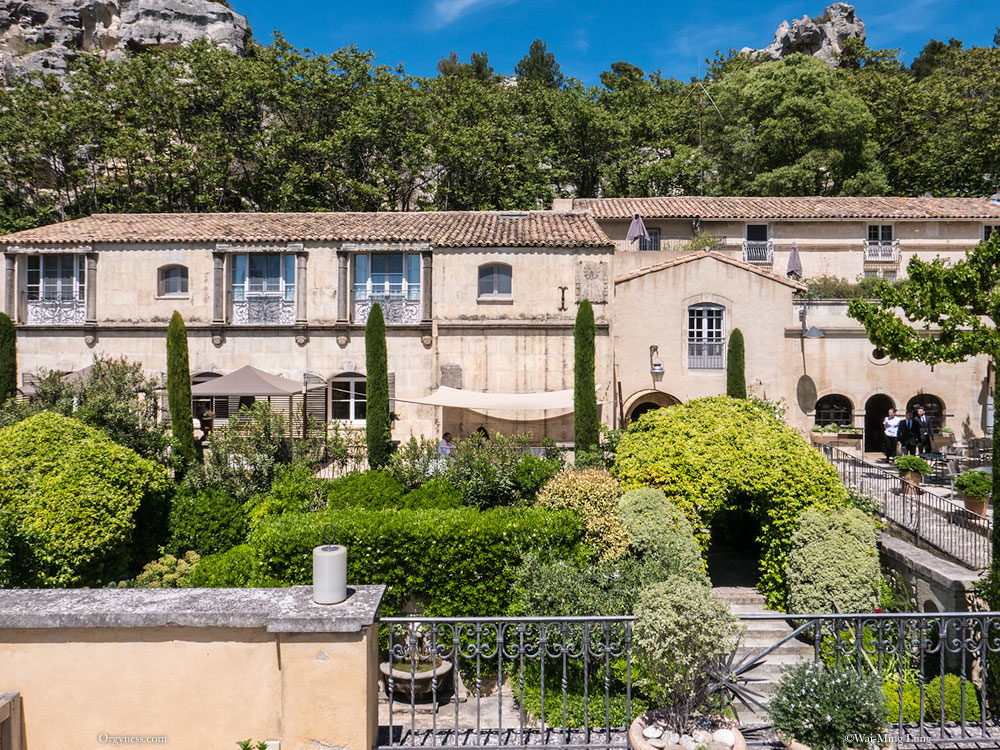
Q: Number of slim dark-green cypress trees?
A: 5